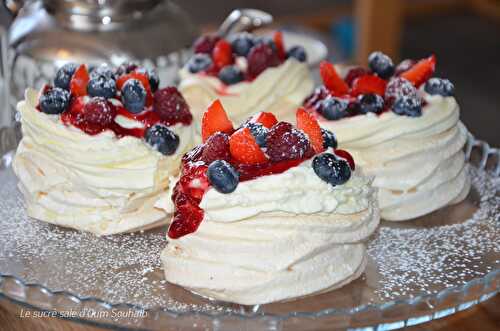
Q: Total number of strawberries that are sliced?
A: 11